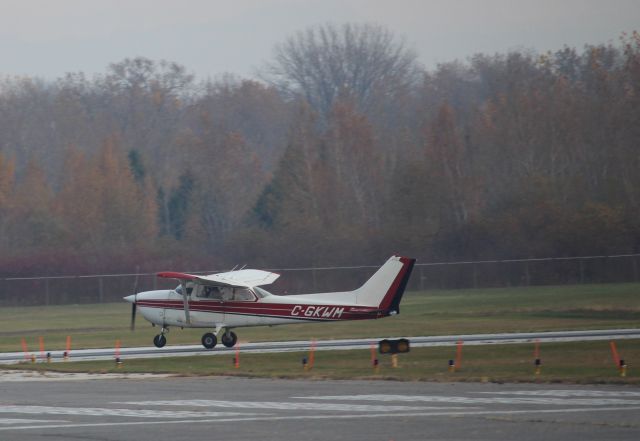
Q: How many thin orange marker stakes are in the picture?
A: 10